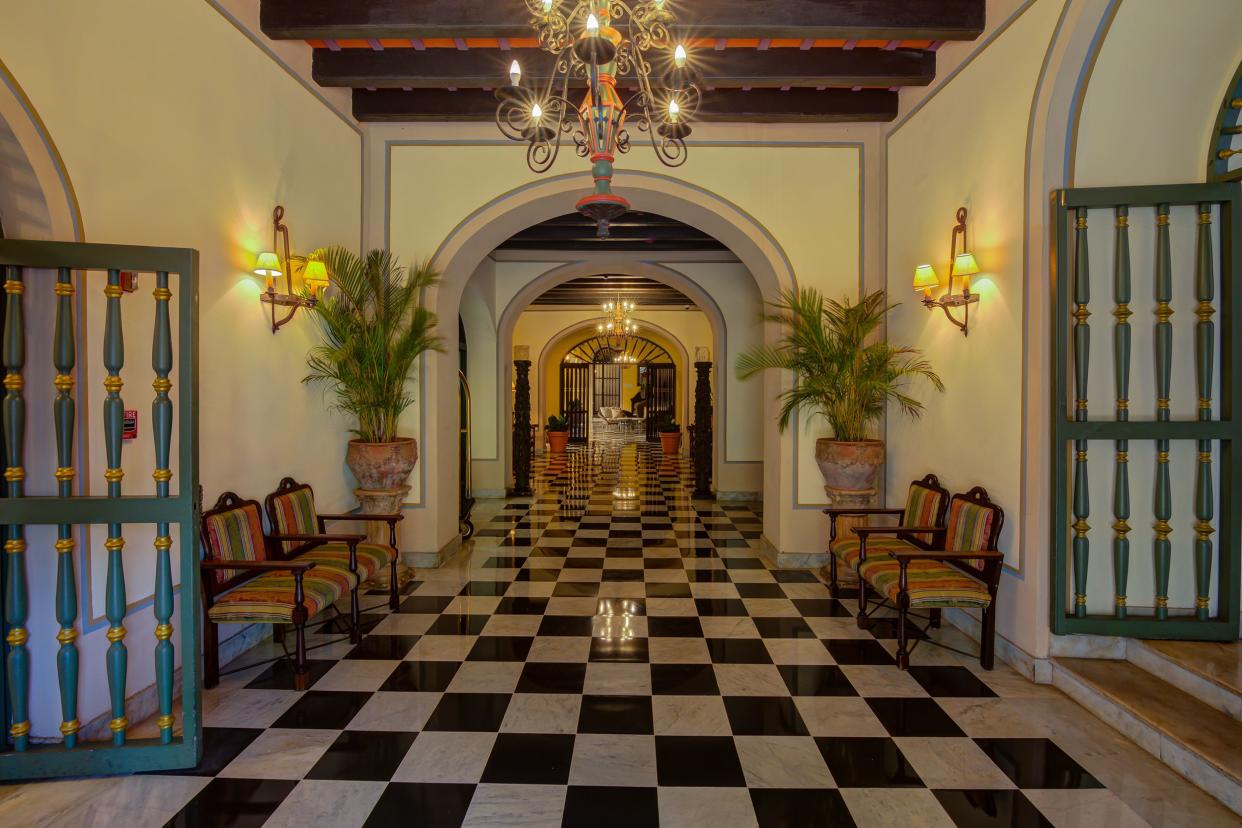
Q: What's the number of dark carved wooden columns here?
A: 2